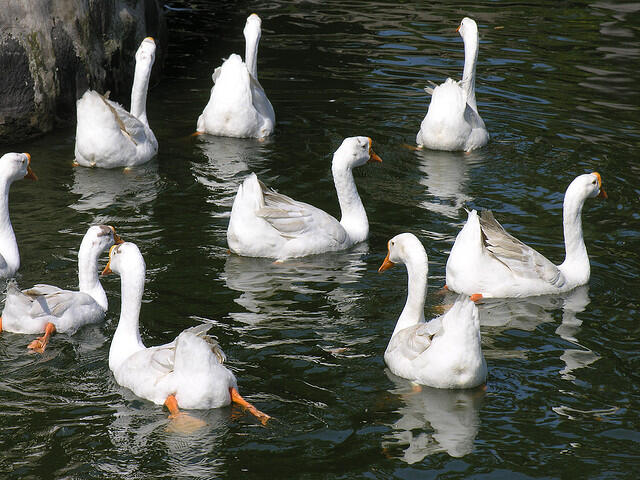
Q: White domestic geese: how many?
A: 9